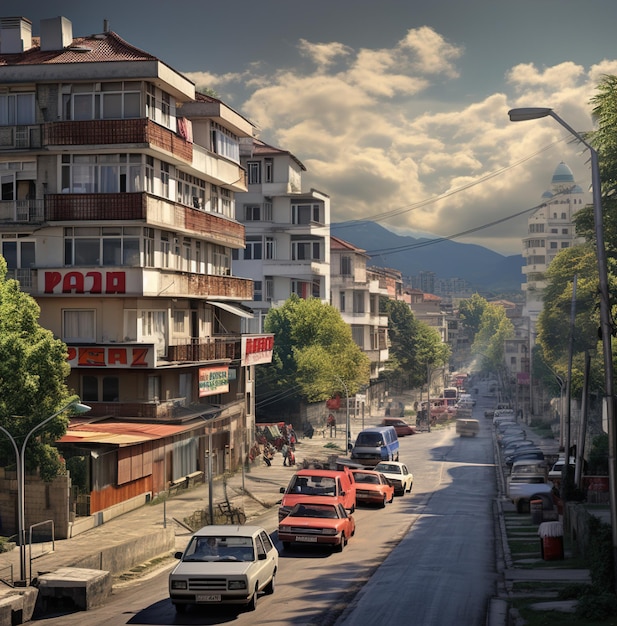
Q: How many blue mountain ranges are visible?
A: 1